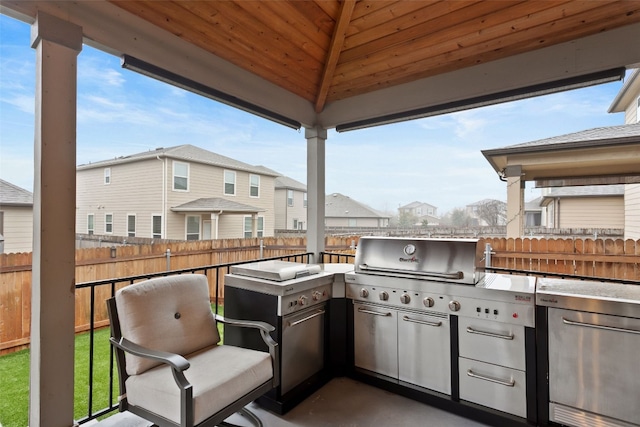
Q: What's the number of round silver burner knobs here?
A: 7